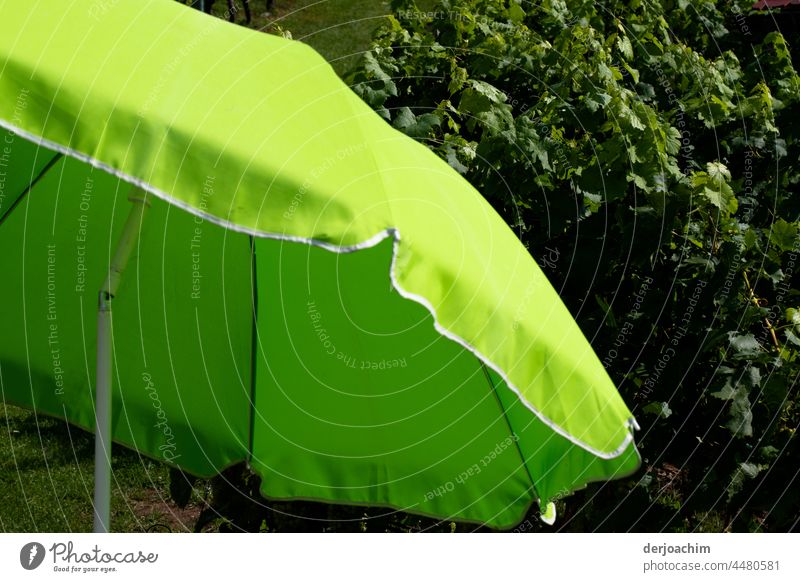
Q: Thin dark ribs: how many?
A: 3